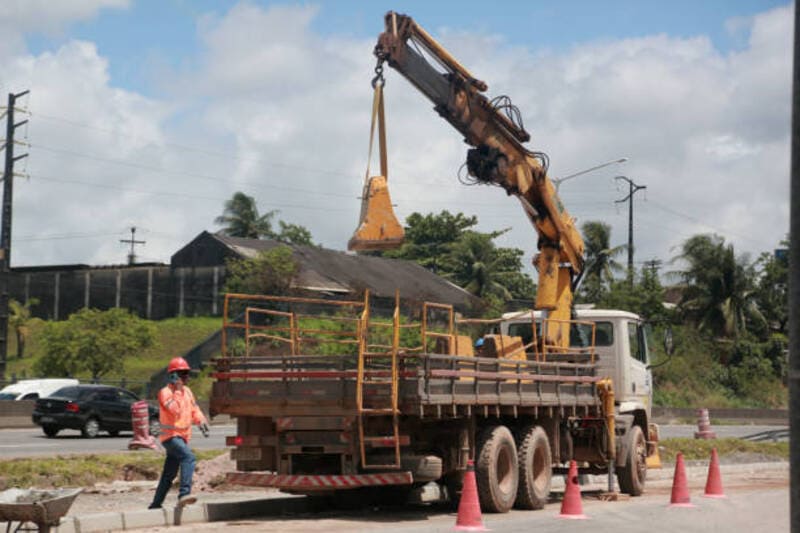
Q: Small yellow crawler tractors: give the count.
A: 0